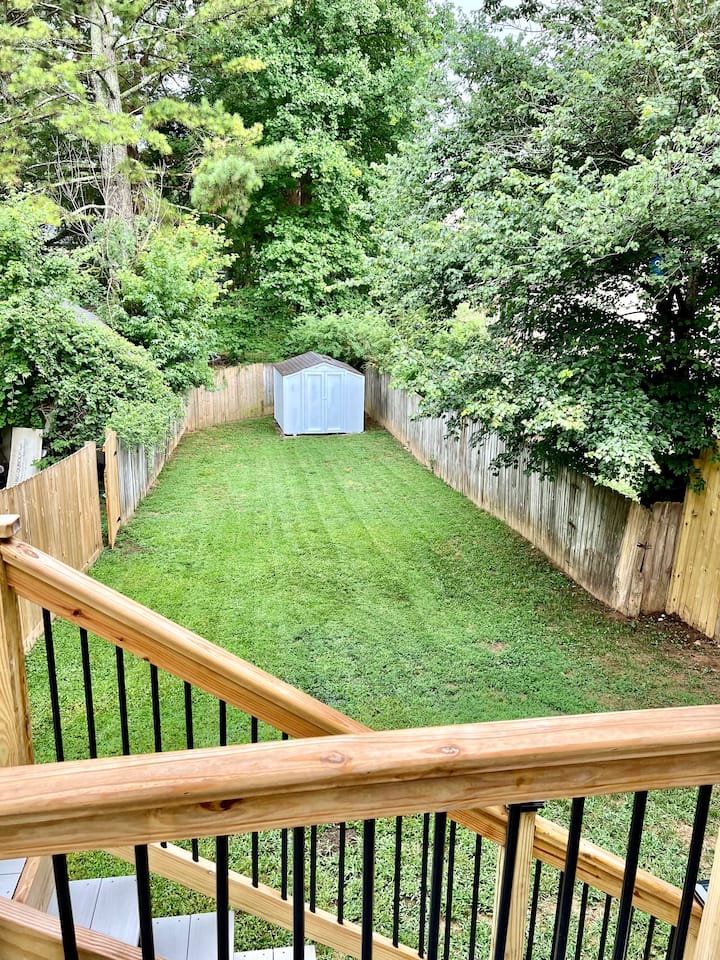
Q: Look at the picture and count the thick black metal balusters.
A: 10